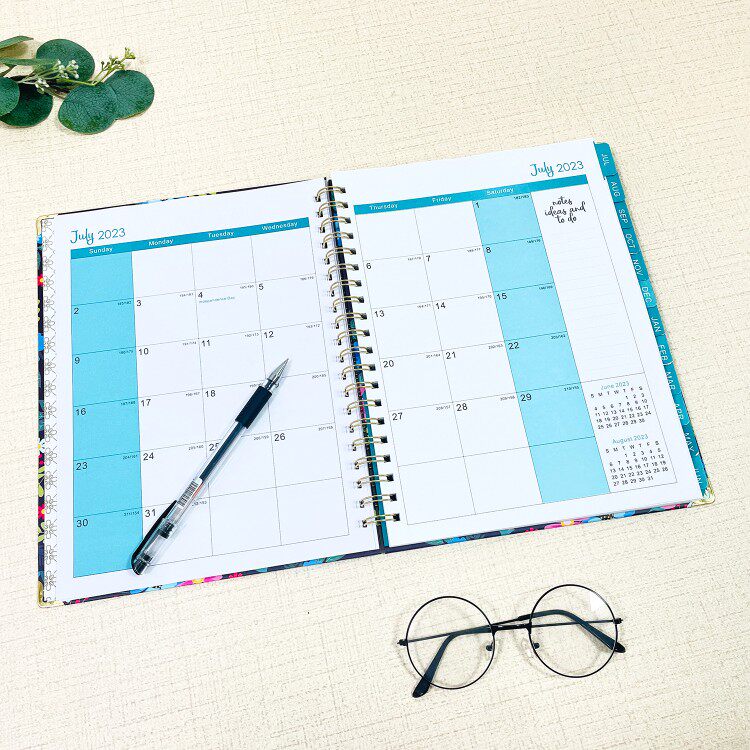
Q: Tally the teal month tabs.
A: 12